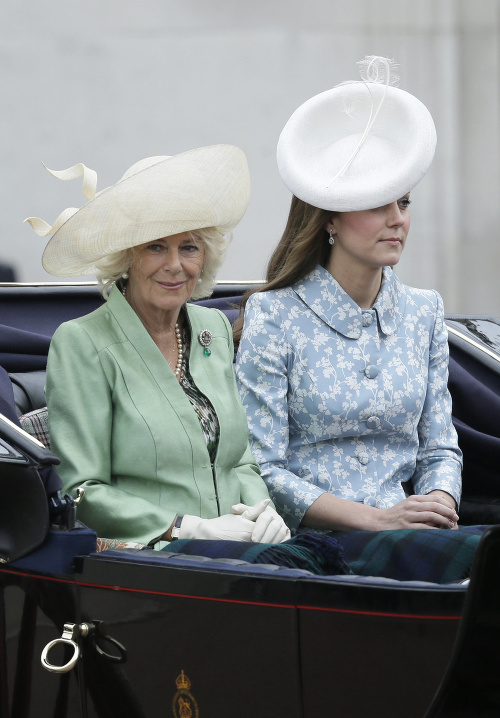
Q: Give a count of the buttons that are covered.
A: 5